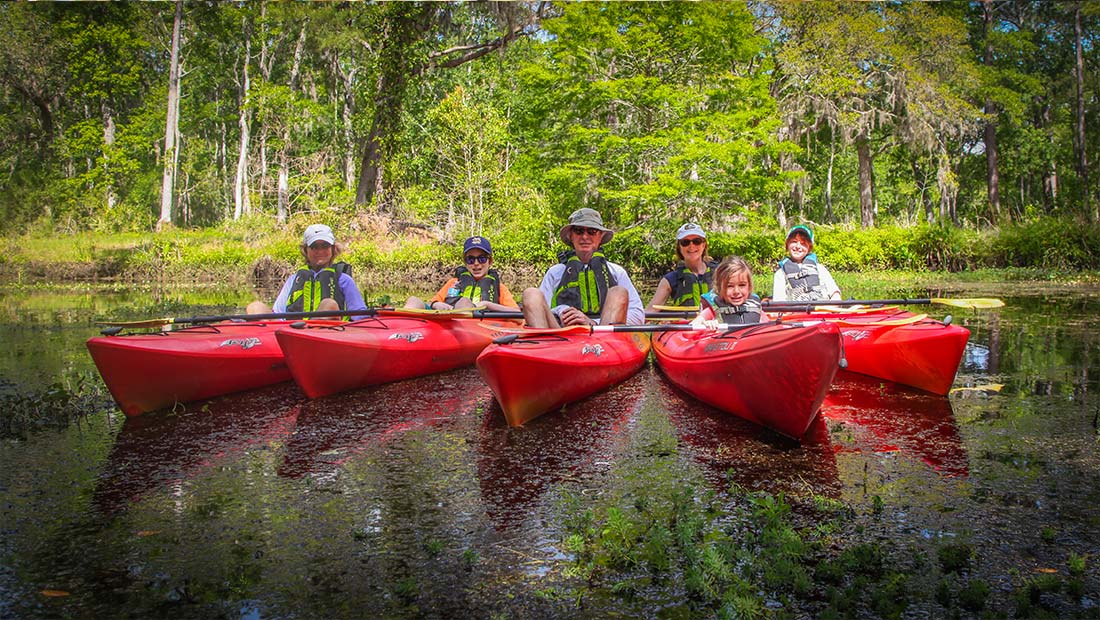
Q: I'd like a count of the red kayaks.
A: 5